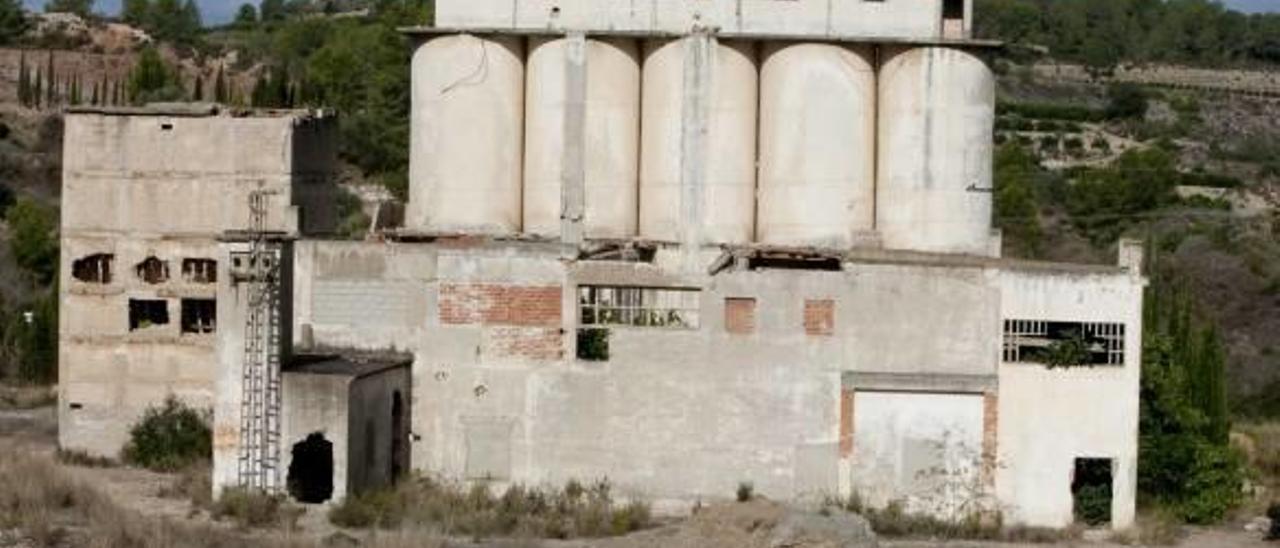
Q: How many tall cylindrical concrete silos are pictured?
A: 5